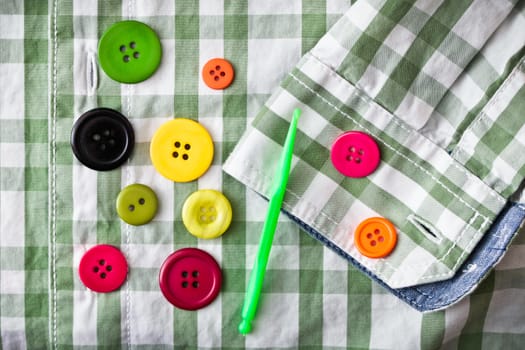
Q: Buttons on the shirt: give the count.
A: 10